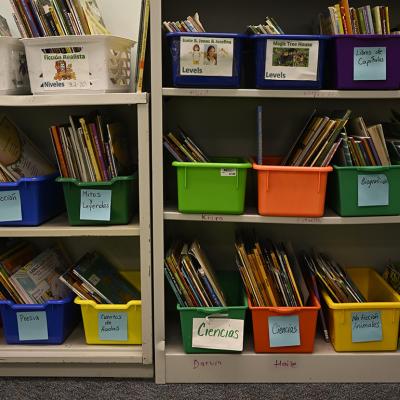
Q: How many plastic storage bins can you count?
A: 15